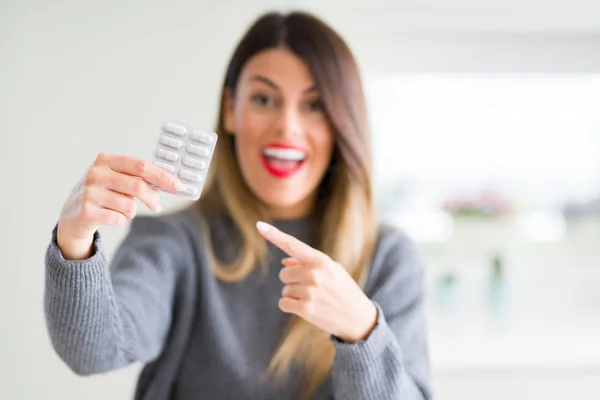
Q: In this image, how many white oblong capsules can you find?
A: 9